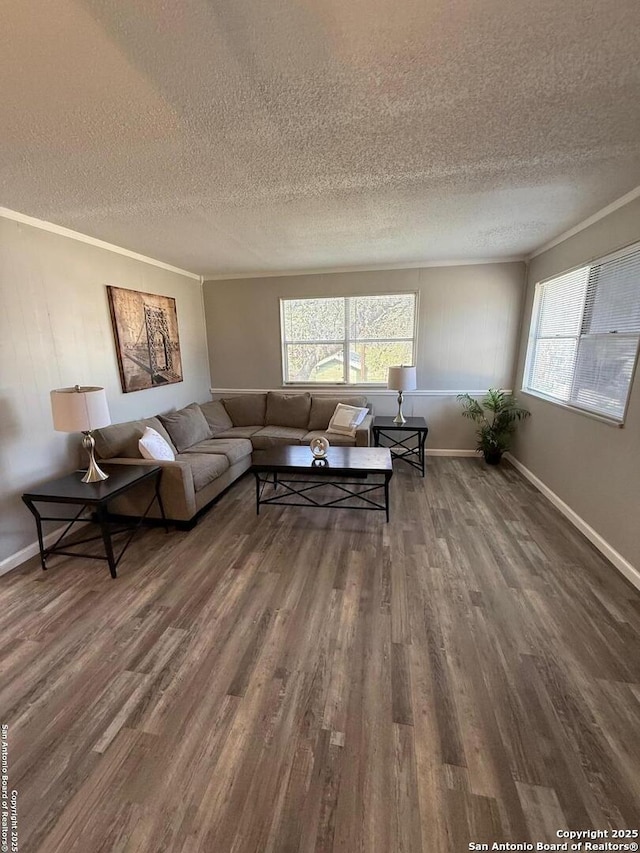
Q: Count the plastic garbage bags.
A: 0